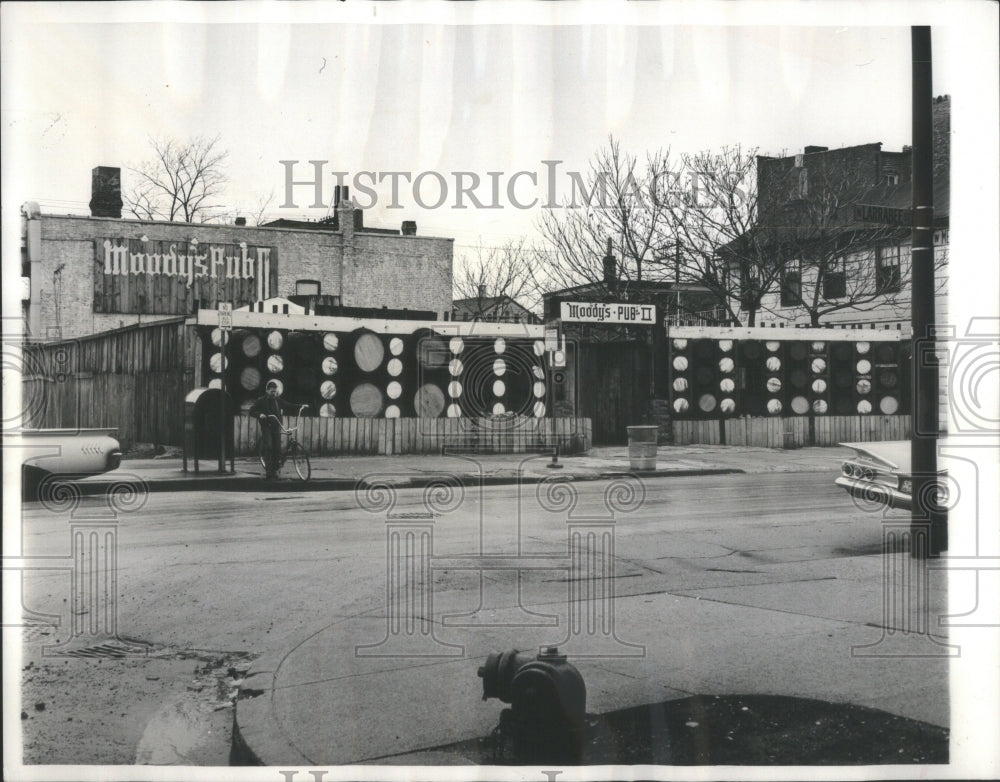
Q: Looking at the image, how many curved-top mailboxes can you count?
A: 1